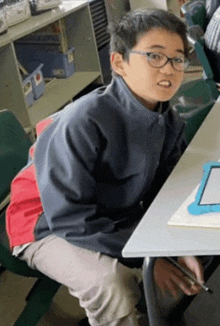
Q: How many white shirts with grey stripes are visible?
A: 1